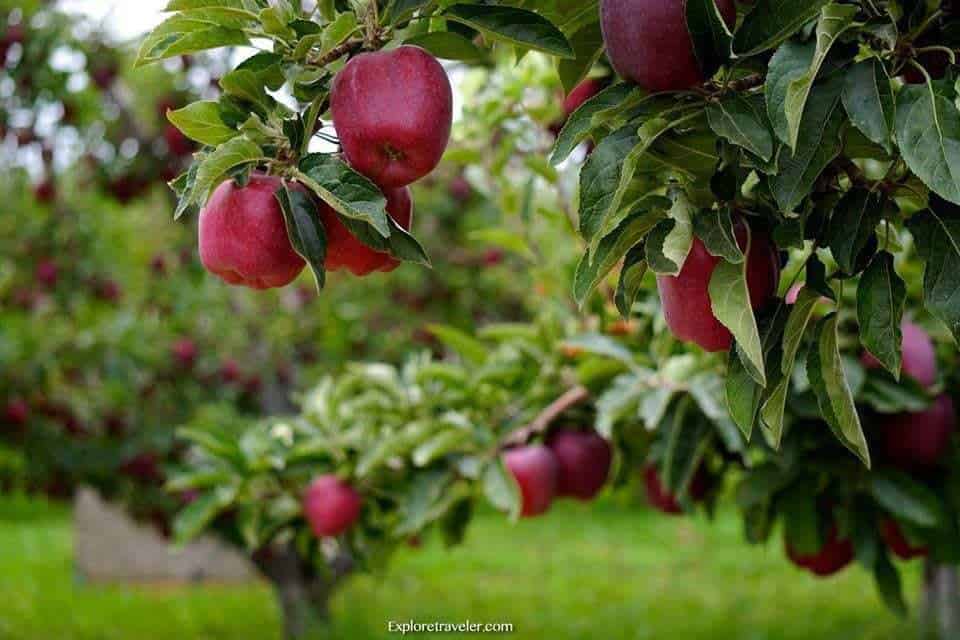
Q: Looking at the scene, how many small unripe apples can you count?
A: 0